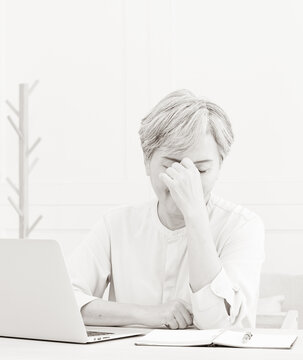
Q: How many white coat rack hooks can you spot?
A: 8